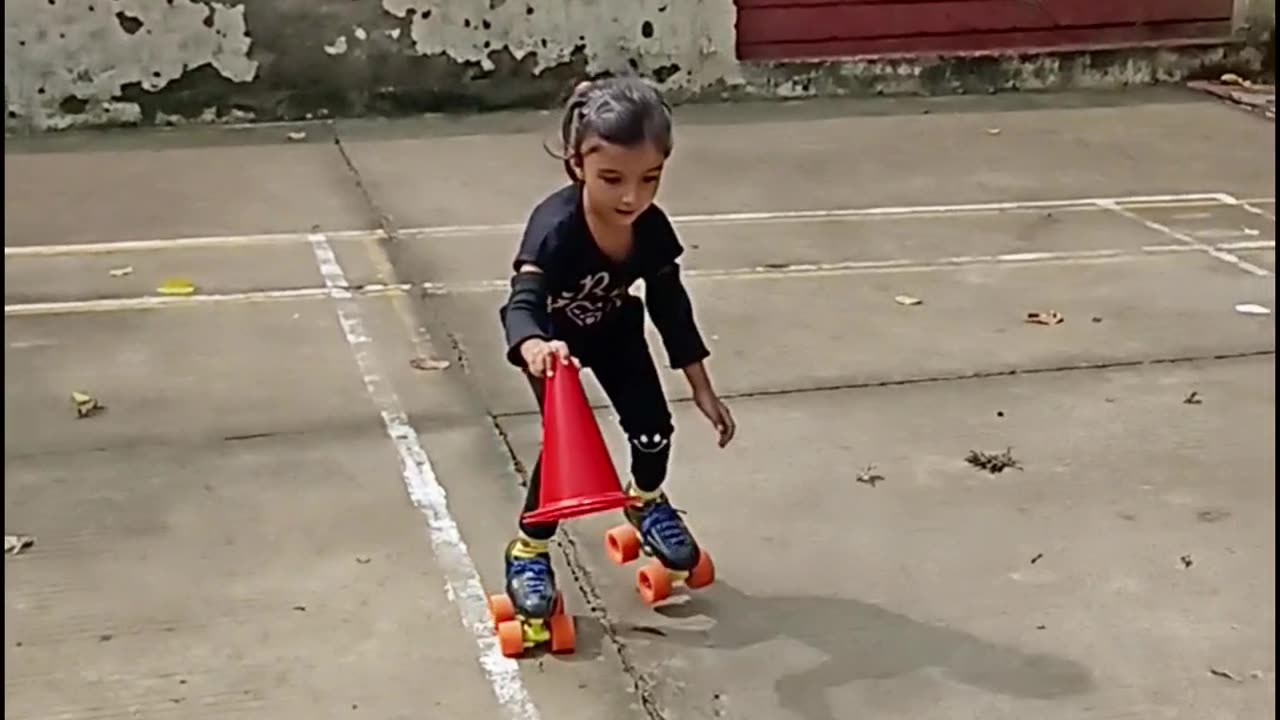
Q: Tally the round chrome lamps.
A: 0